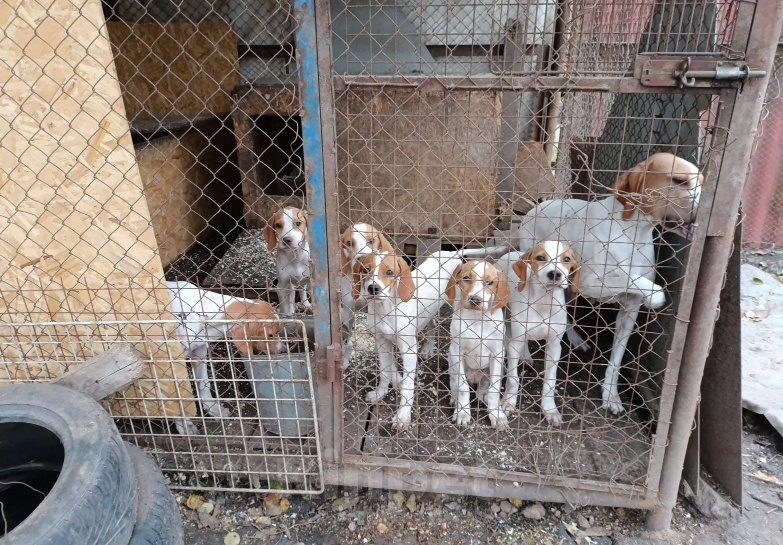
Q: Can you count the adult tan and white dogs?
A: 1